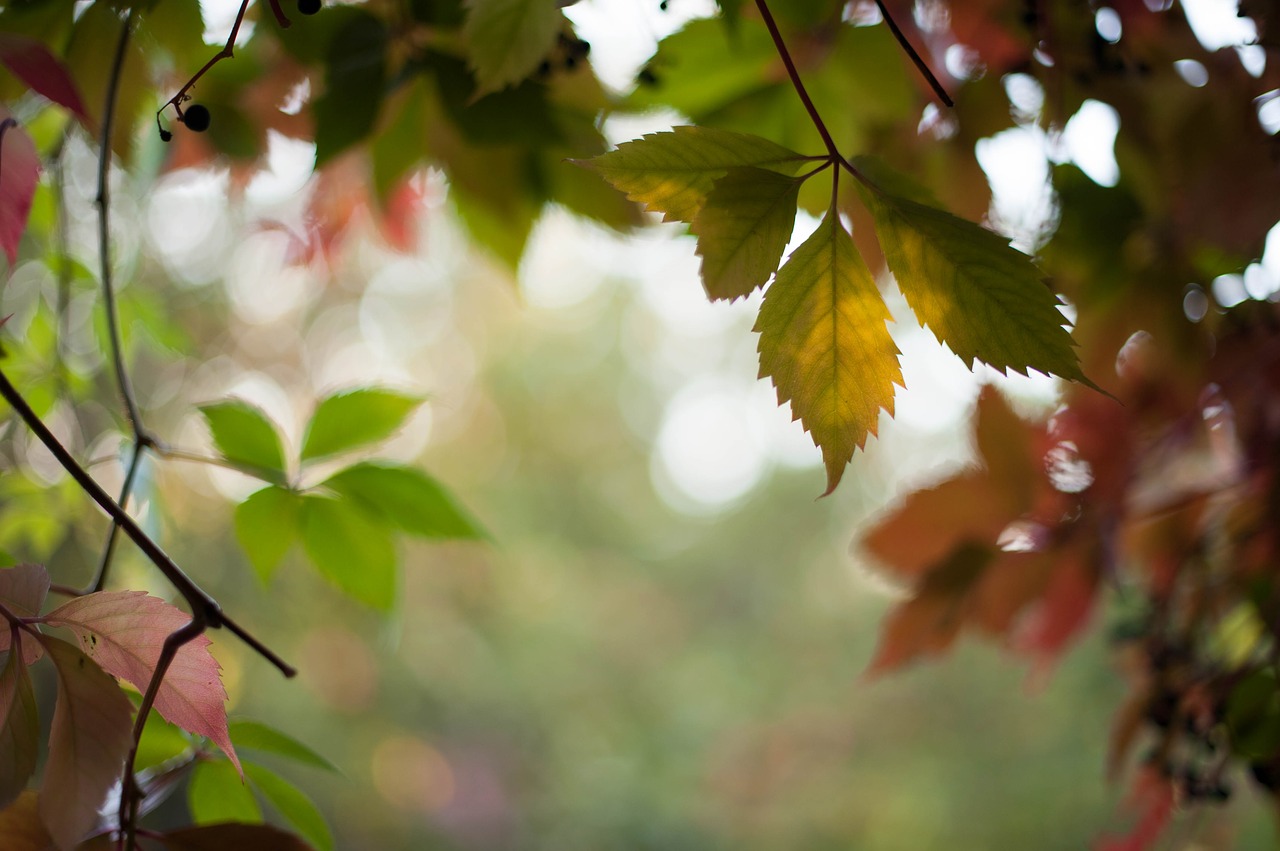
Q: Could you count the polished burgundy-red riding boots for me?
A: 0